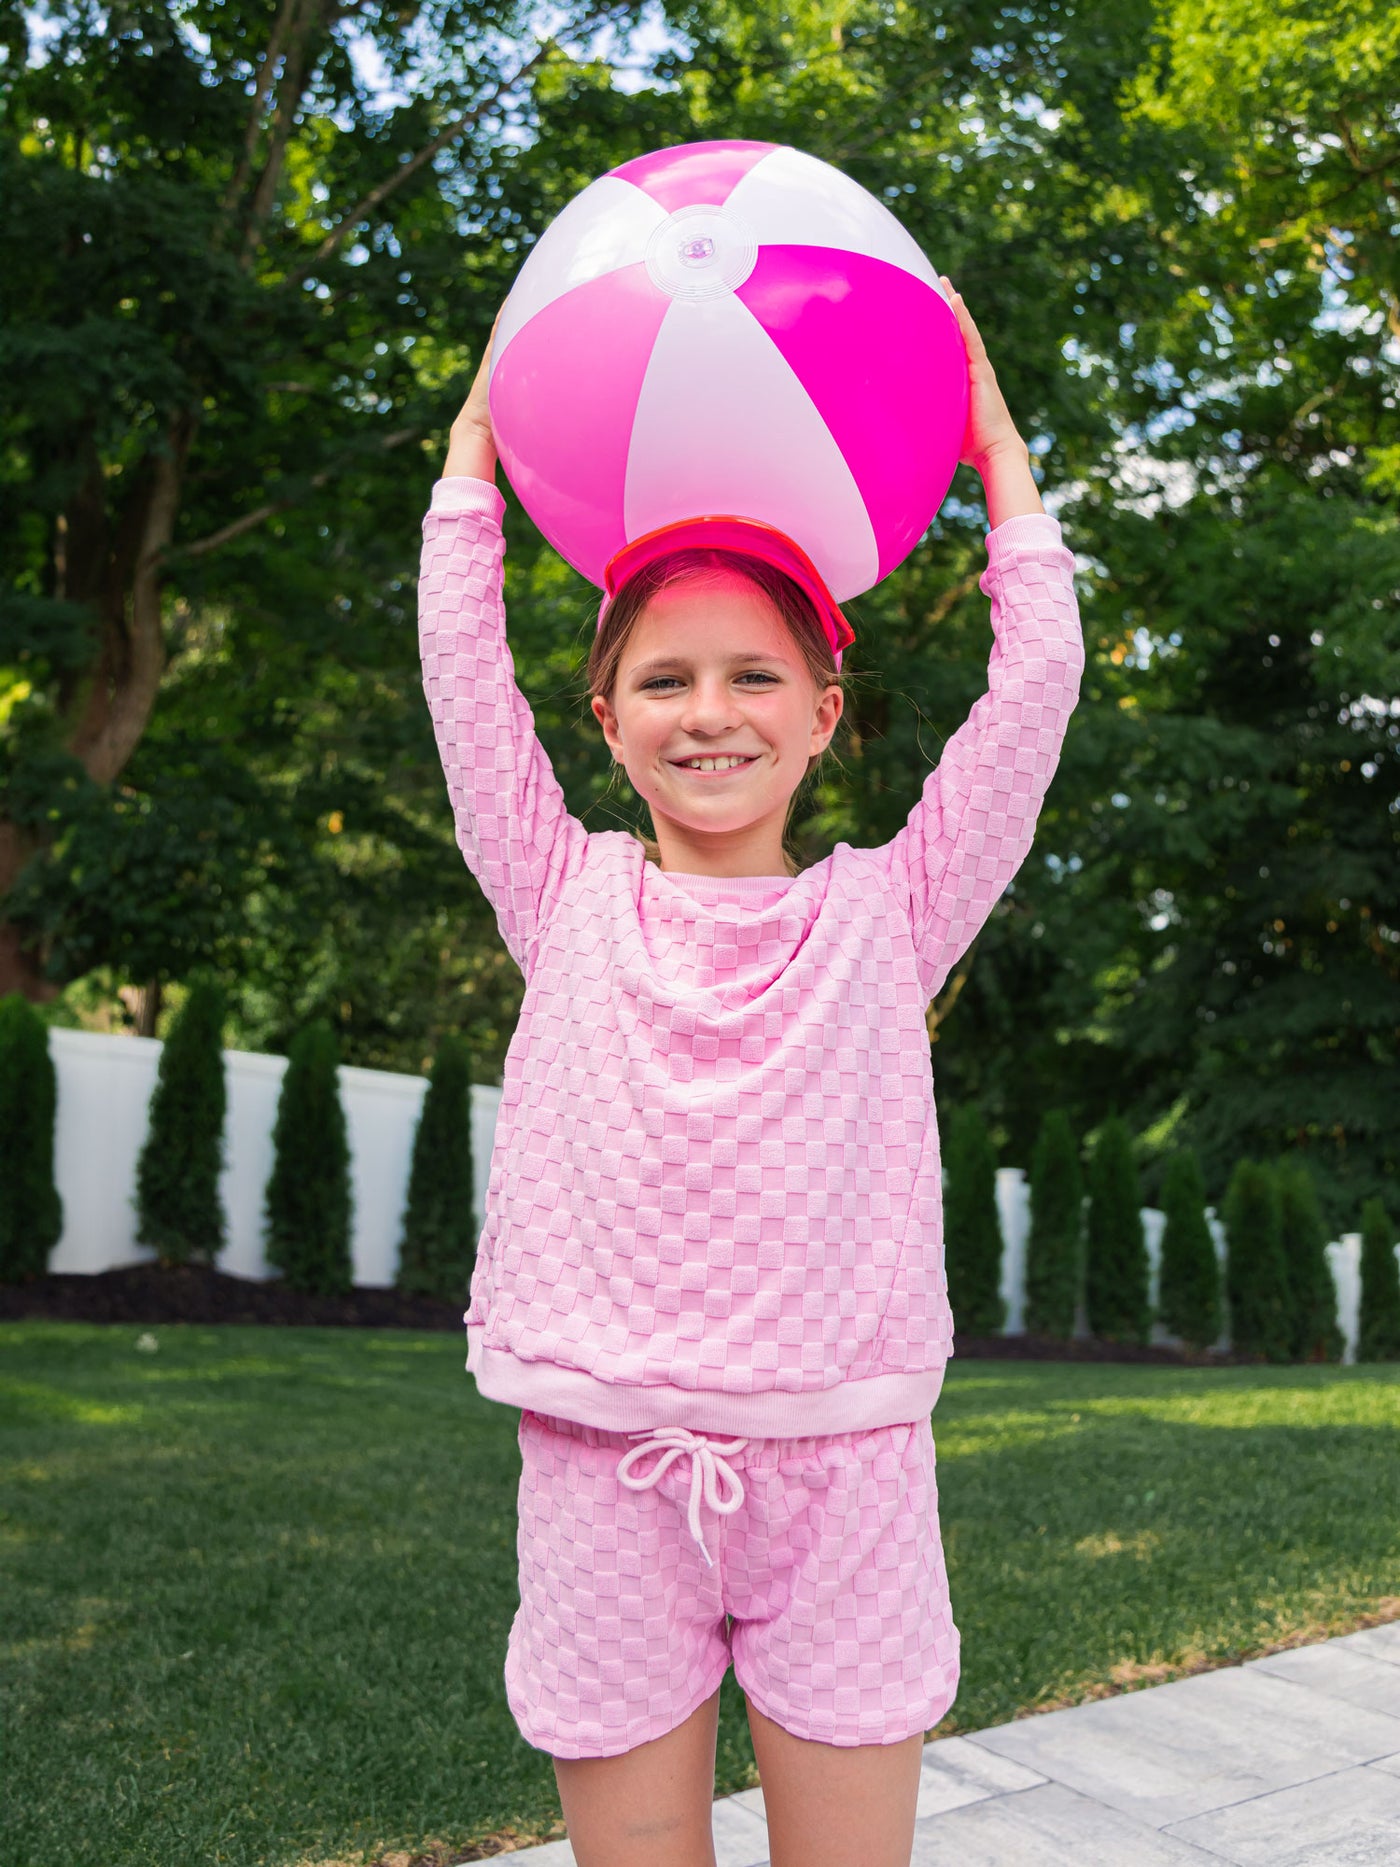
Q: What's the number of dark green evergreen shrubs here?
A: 11